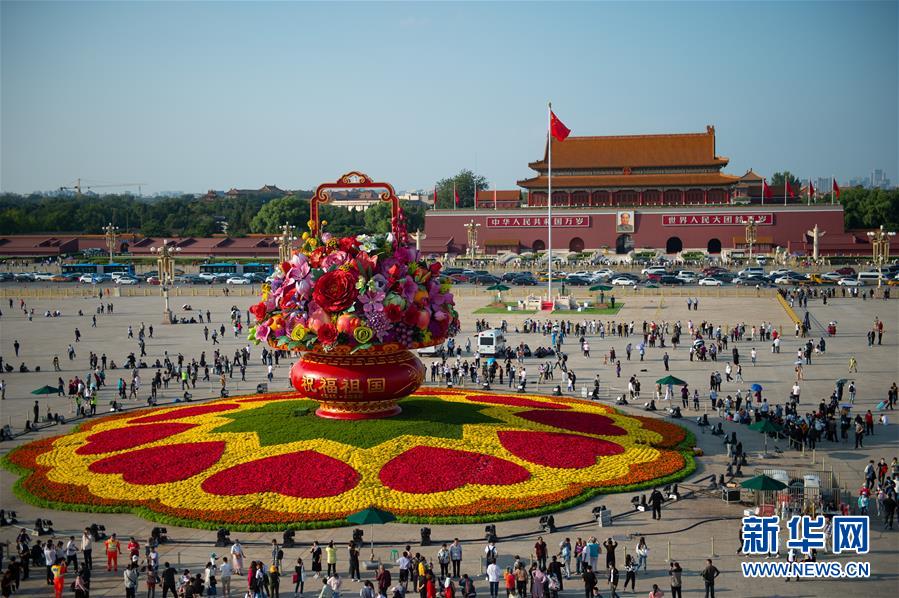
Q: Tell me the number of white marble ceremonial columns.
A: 2